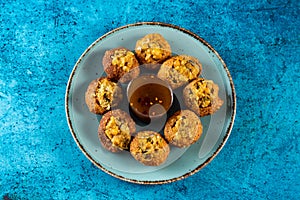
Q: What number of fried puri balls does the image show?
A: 8